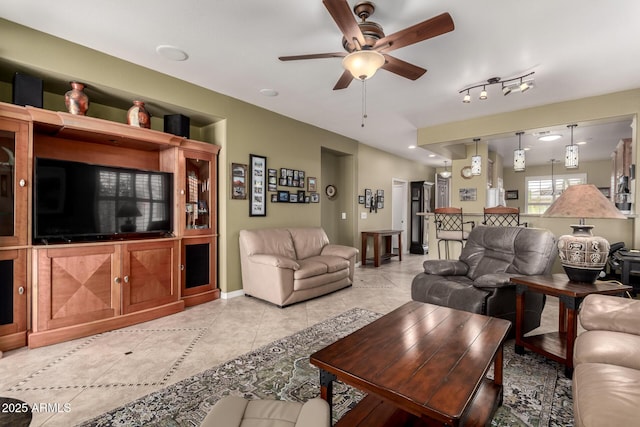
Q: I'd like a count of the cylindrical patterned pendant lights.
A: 3